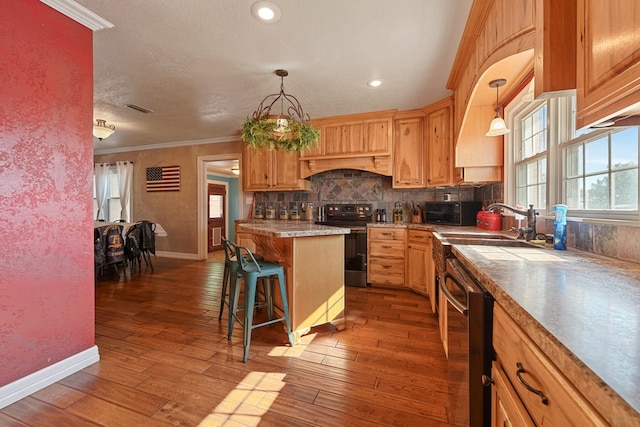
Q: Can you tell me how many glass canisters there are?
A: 4